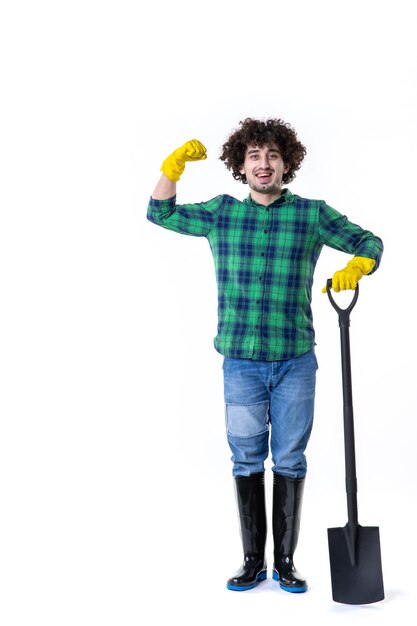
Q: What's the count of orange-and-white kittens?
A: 0